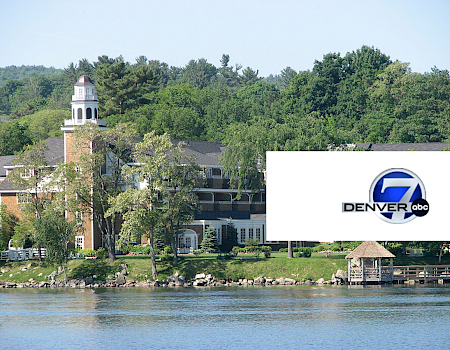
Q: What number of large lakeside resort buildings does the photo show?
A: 1